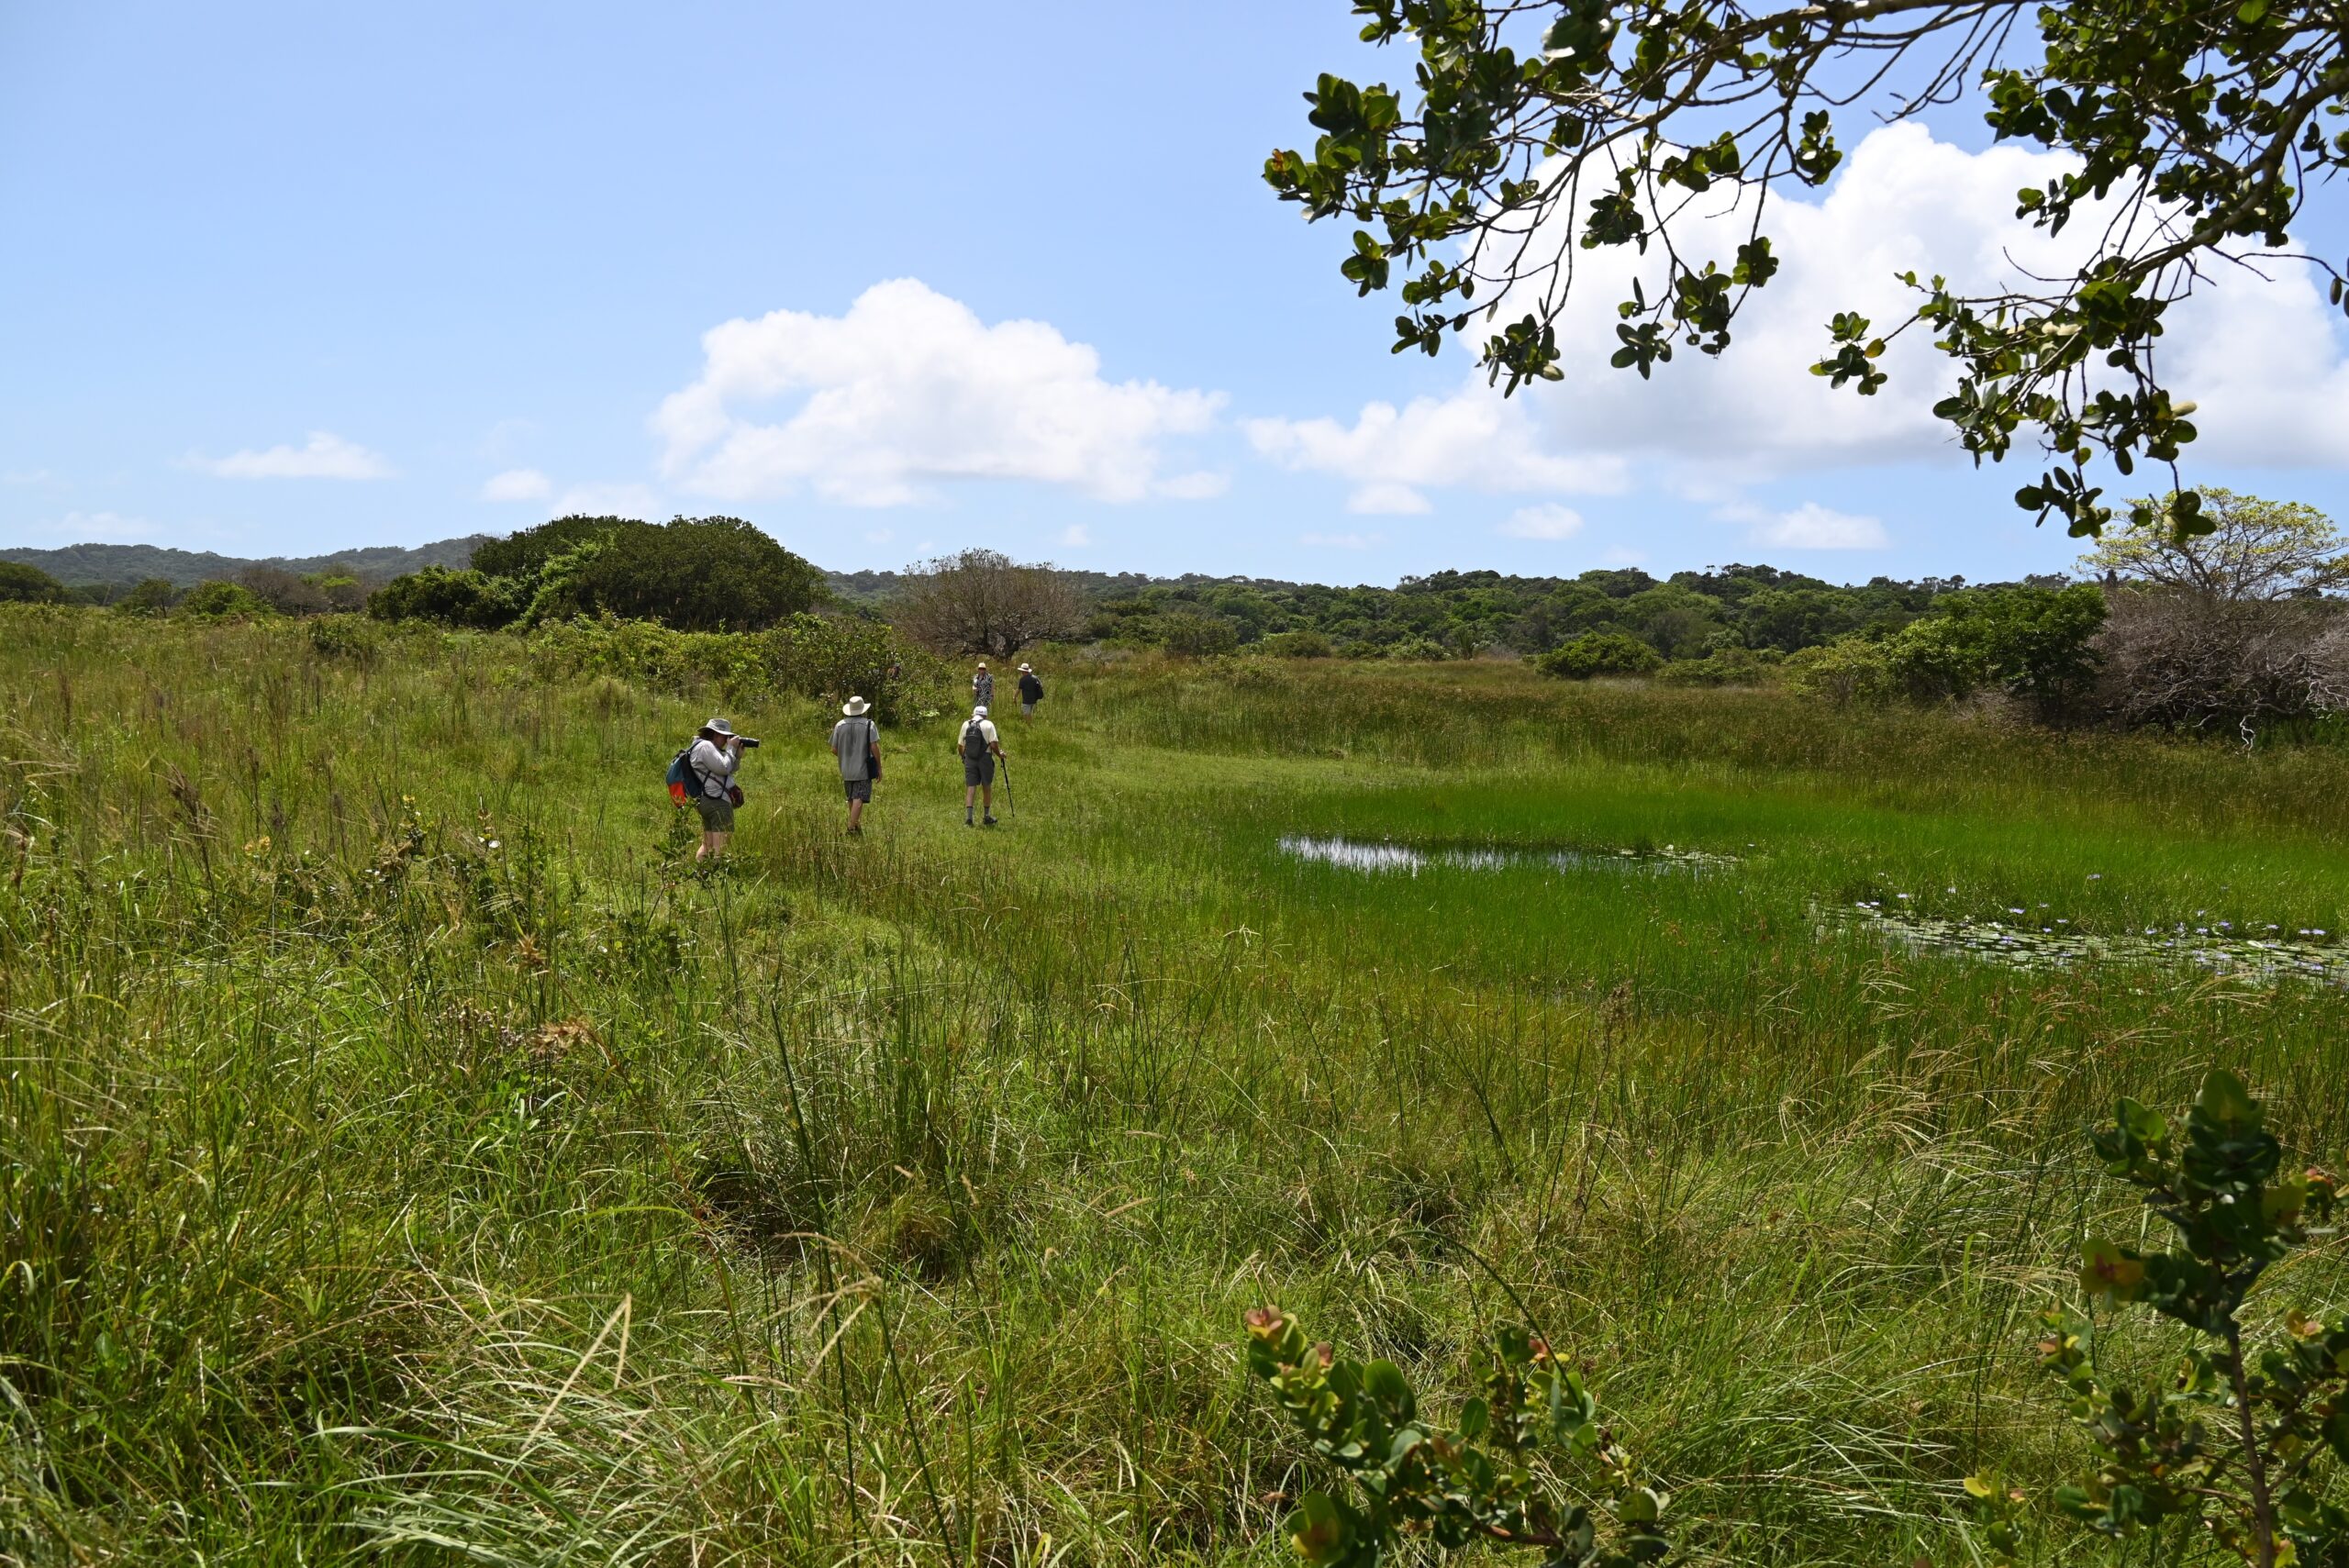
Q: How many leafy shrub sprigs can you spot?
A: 2